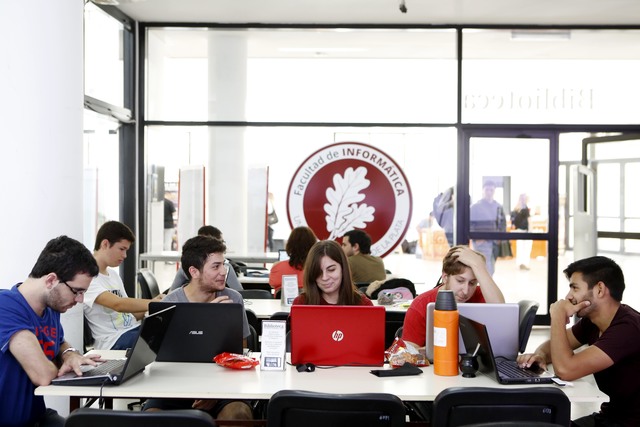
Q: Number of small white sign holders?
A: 2